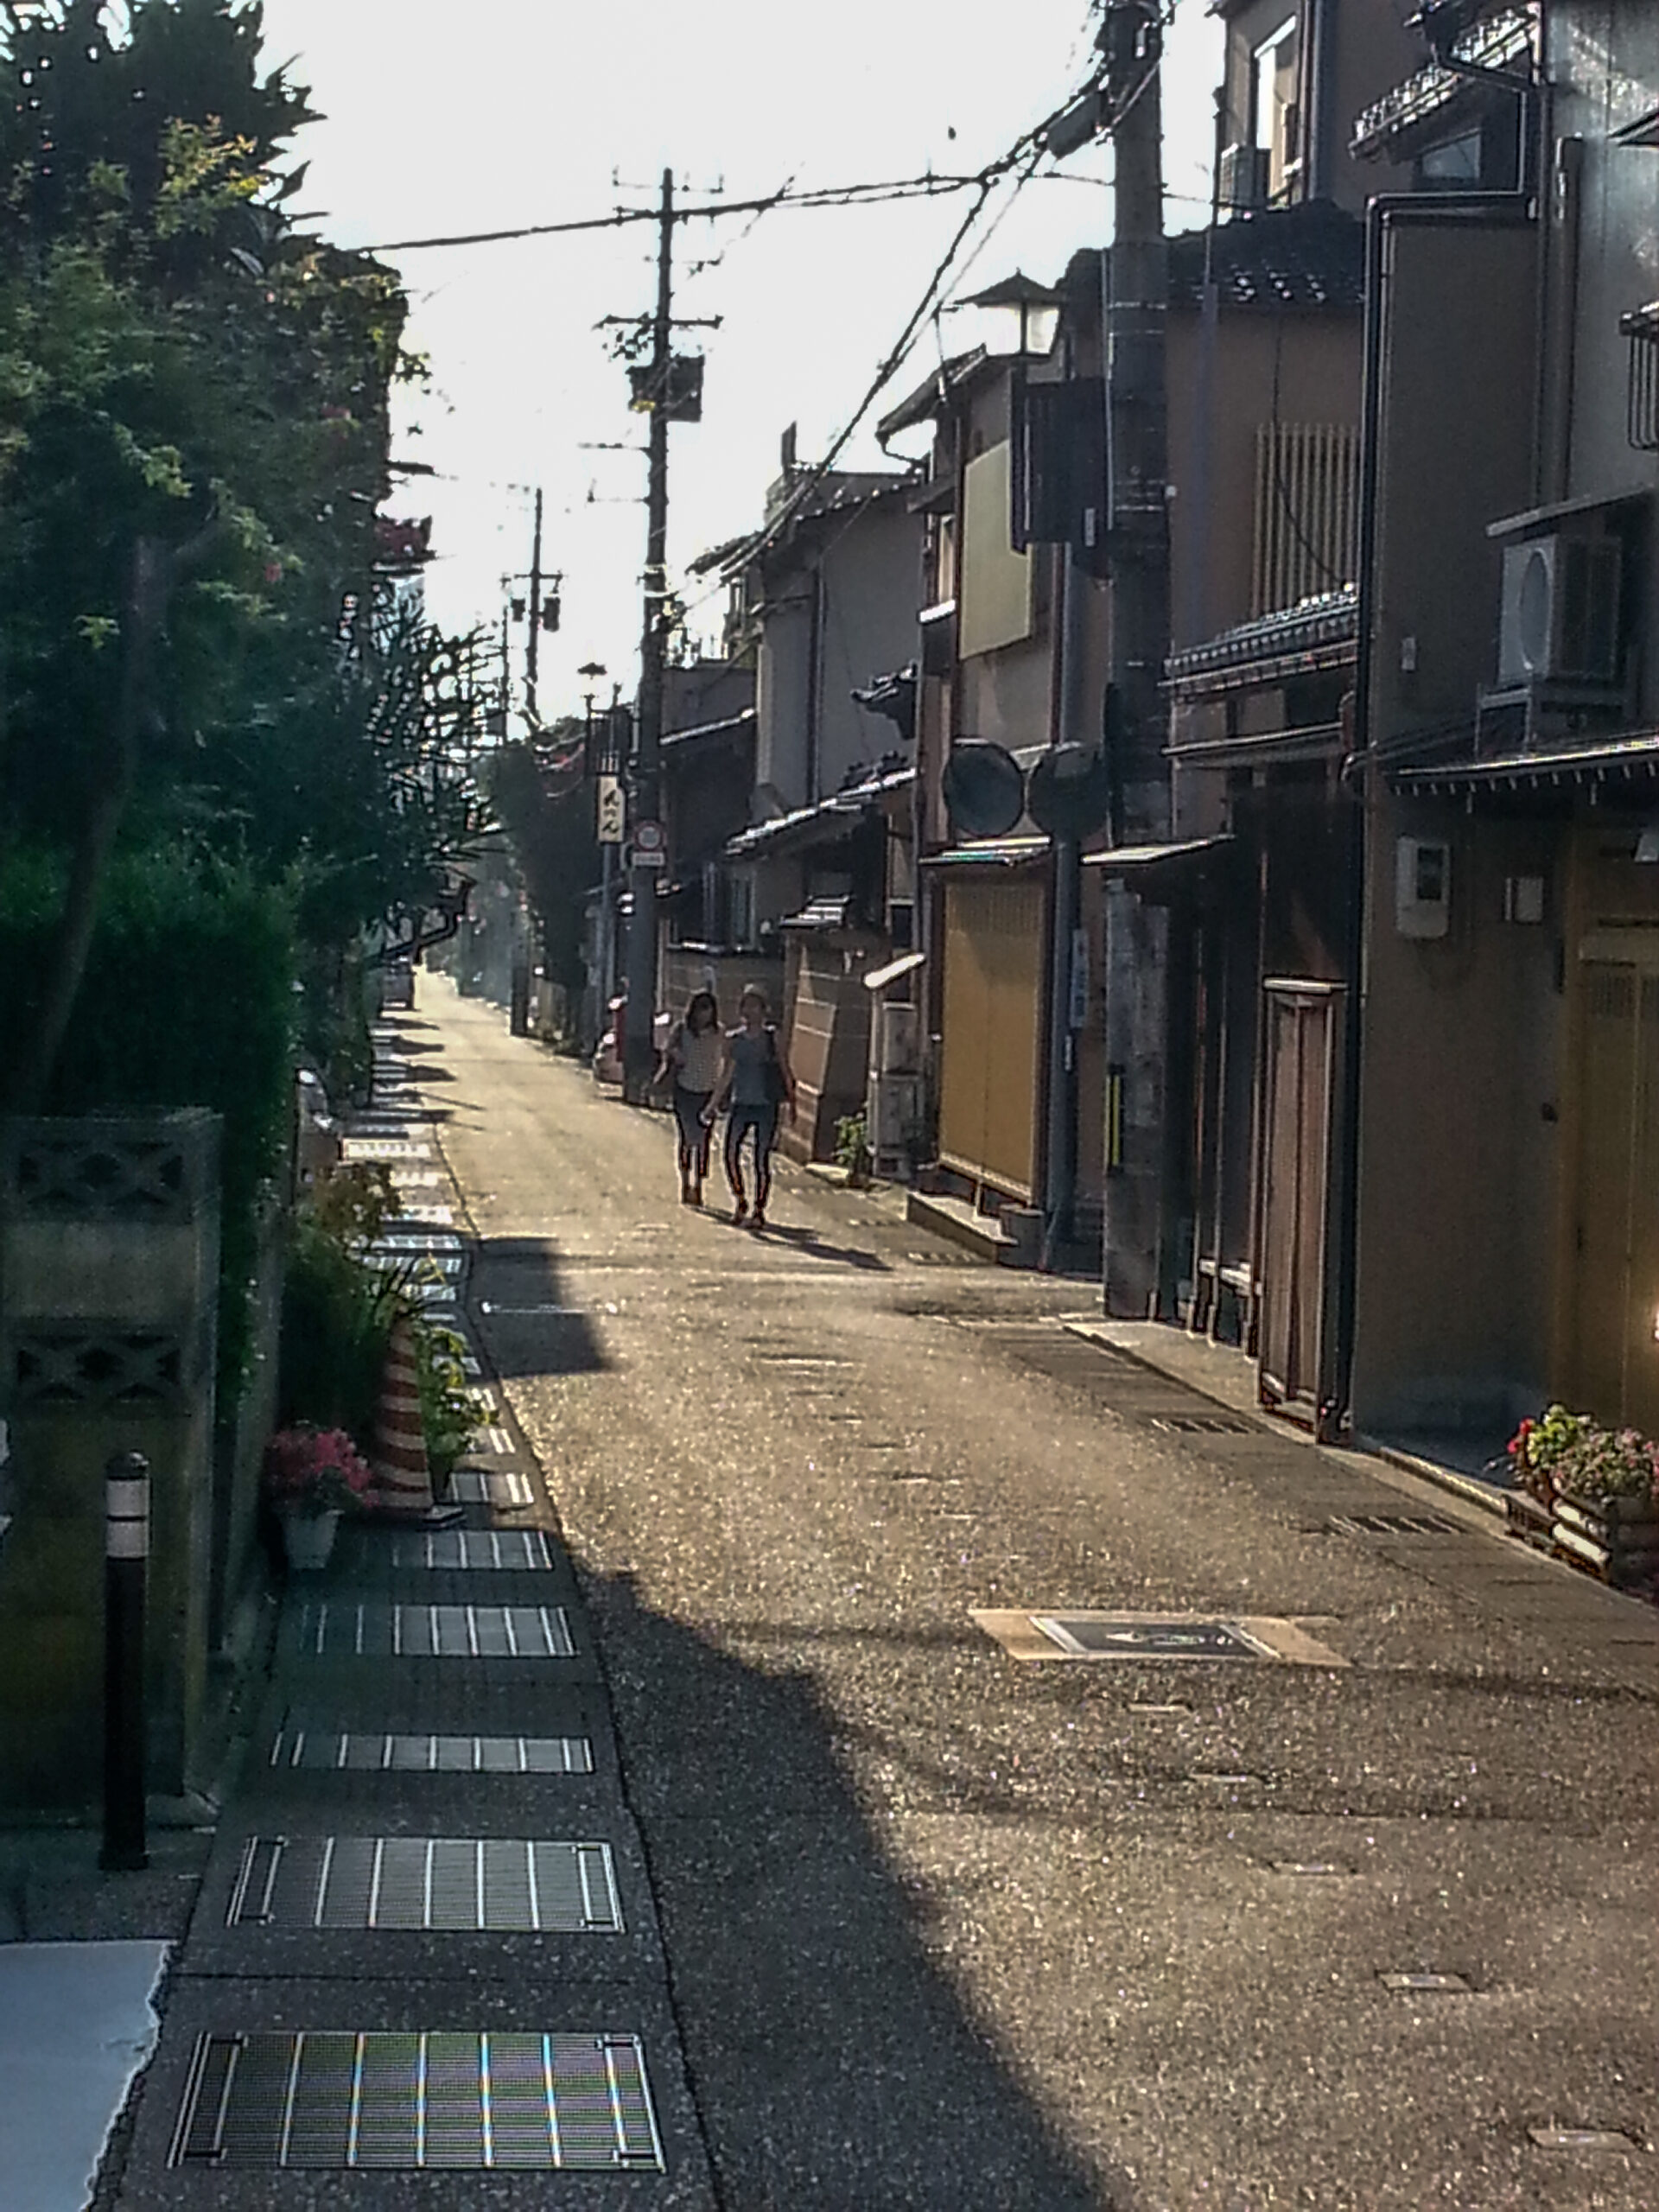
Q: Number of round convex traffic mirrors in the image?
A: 2